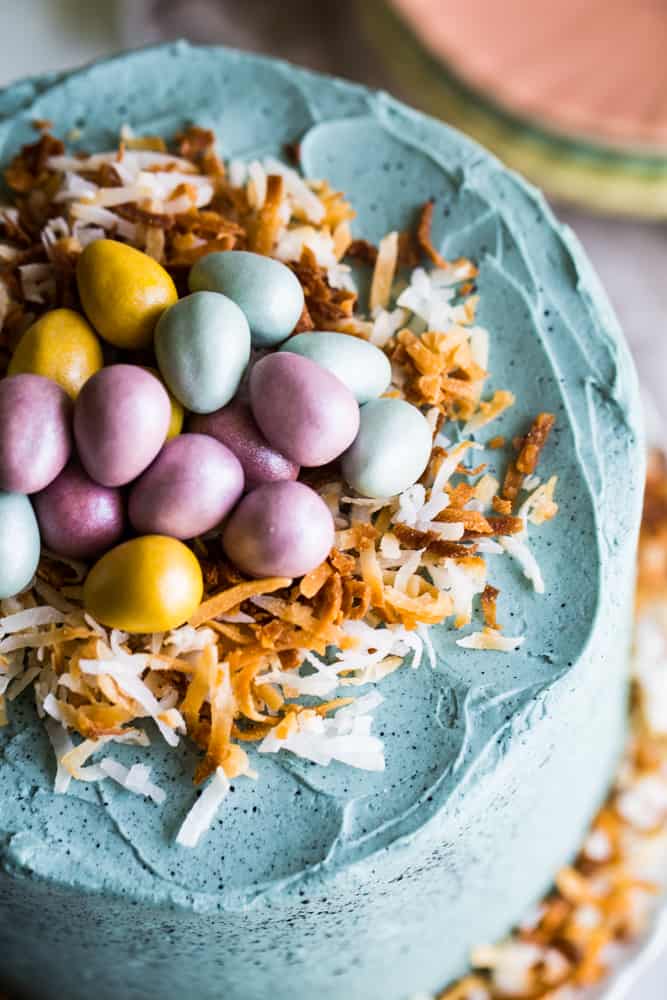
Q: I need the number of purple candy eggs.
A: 7